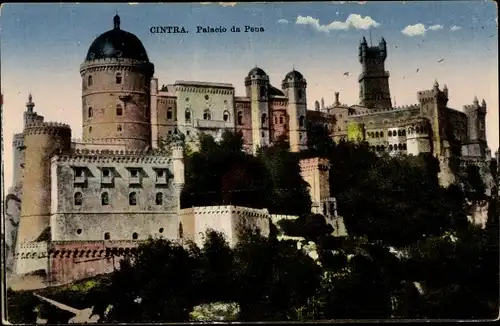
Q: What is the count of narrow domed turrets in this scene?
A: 2